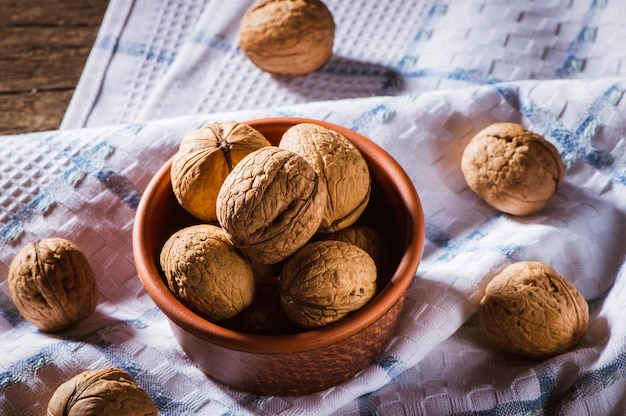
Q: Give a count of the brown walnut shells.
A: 11